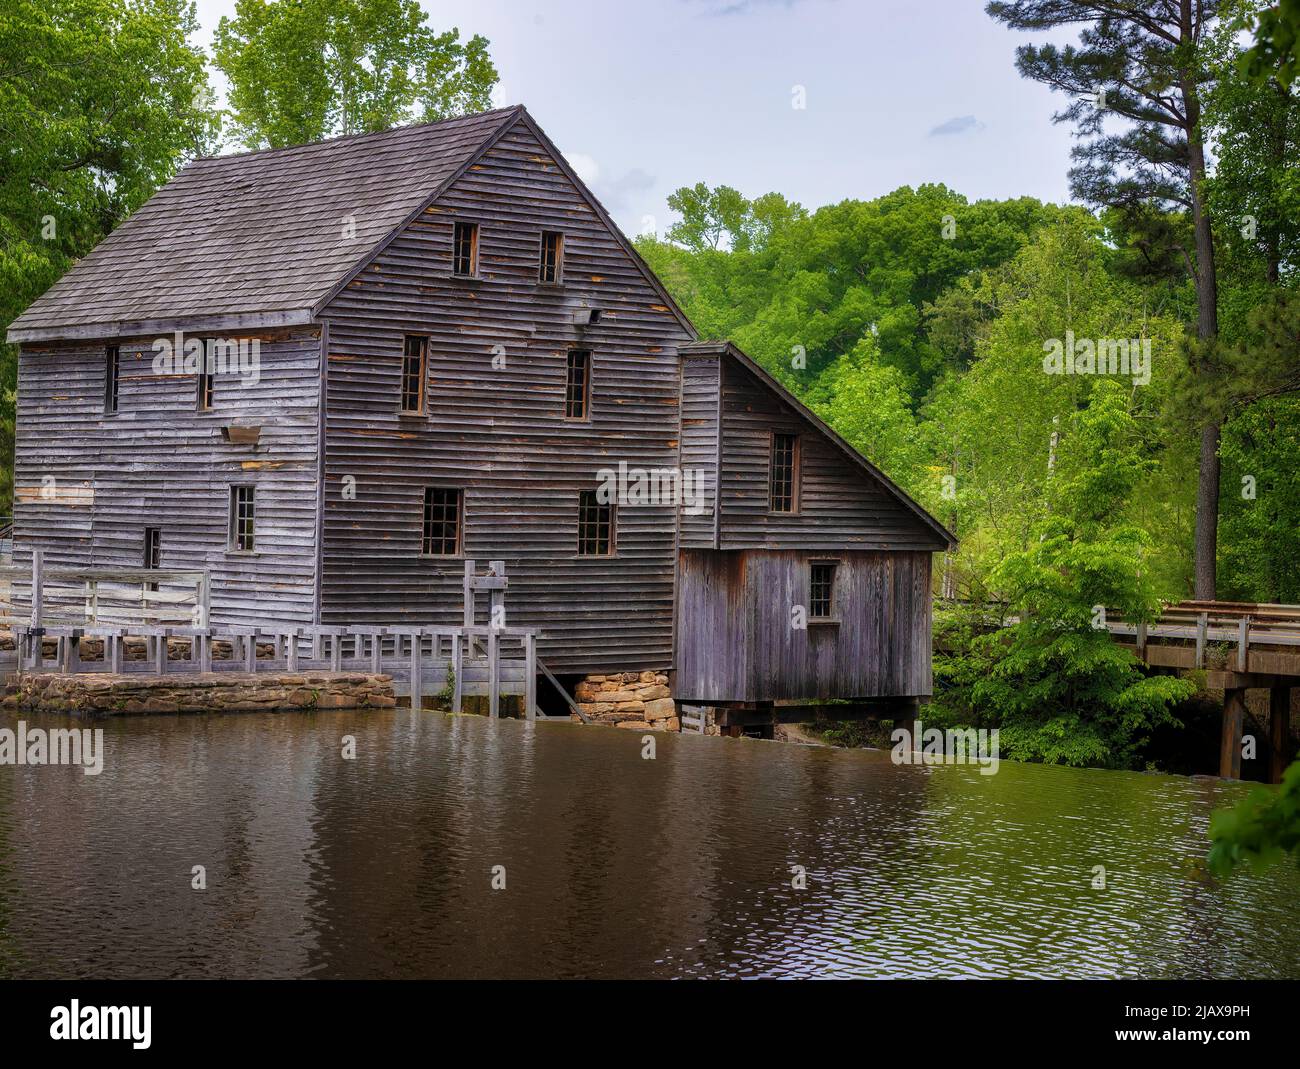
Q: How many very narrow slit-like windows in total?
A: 3